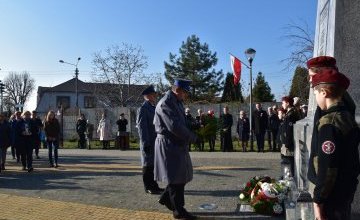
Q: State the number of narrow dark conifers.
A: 3